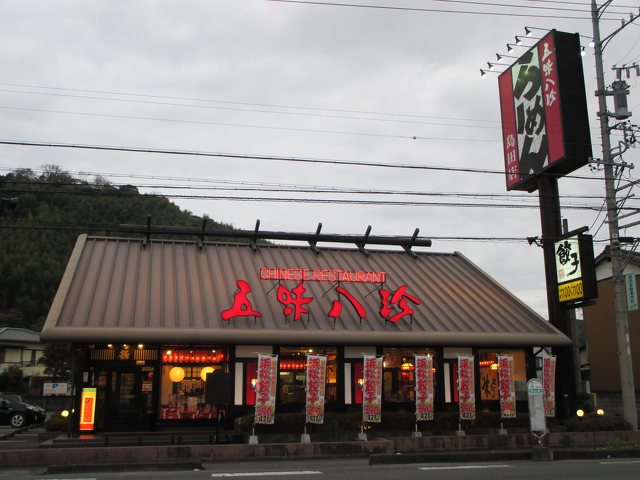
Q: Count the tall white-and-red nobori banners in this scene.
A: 7